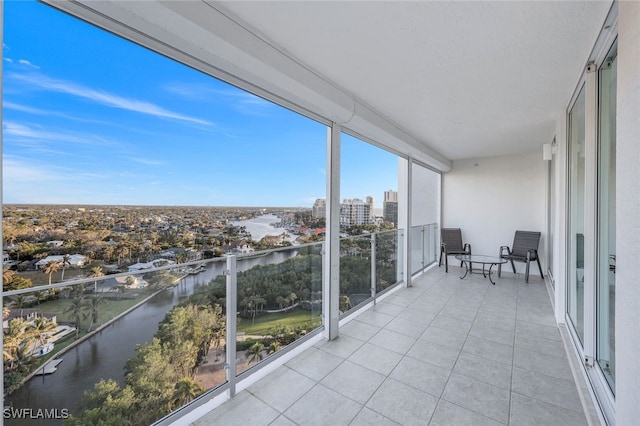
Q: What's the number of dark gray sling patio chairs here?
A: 2